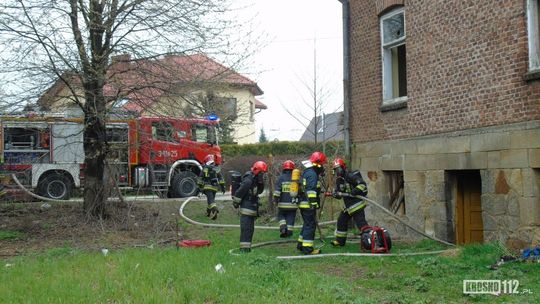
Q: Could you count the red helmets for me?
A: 5